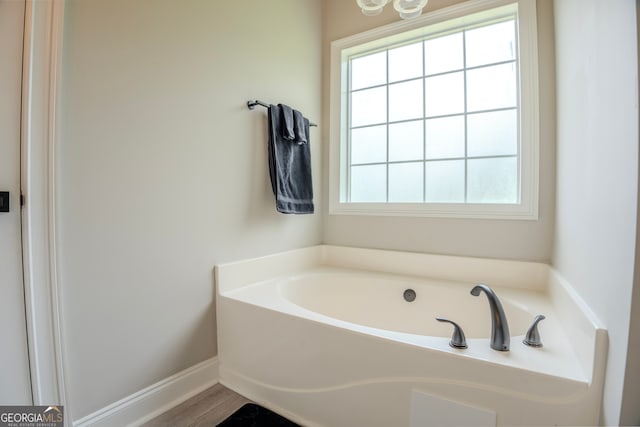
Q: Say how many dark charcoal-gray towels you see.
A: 3